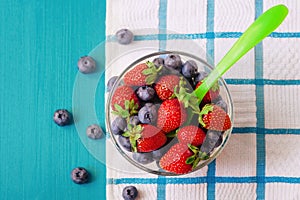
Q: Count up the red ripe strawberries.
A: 9